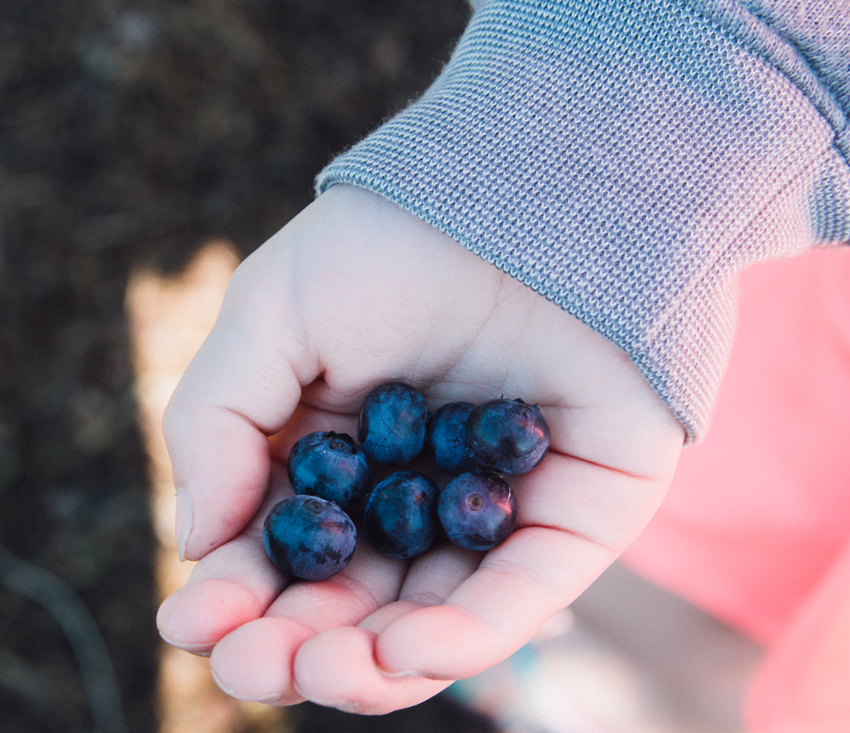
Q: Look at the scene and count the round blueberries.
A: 7